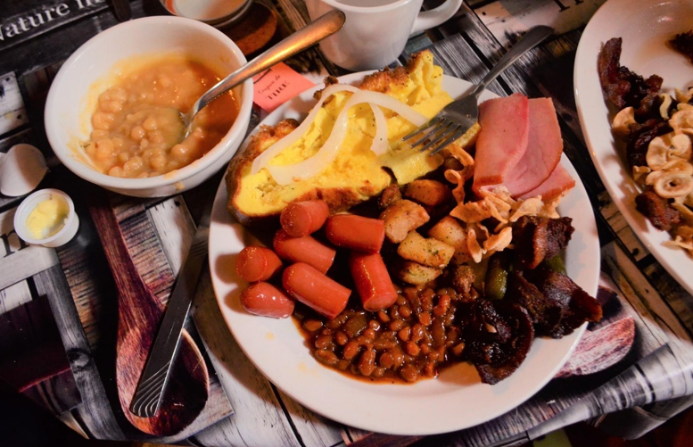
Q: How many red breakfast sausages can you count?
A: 7